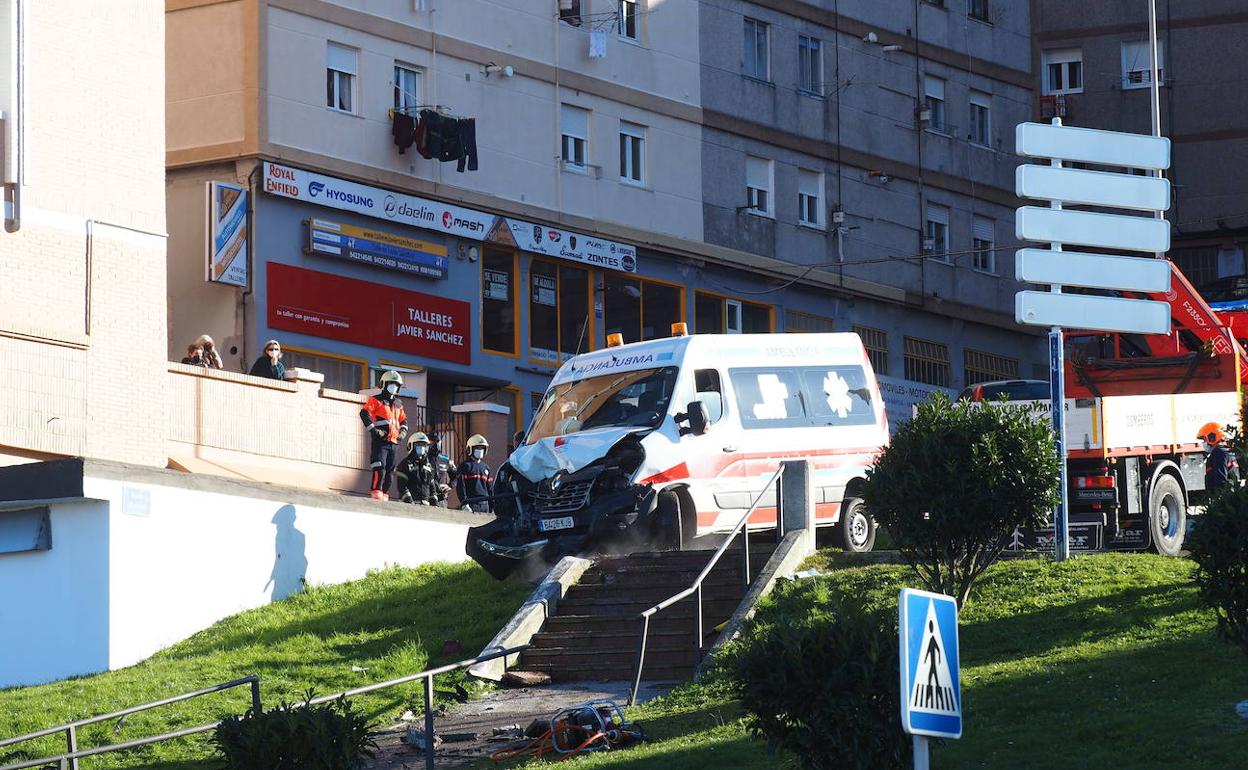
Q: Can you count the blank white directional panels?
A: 5